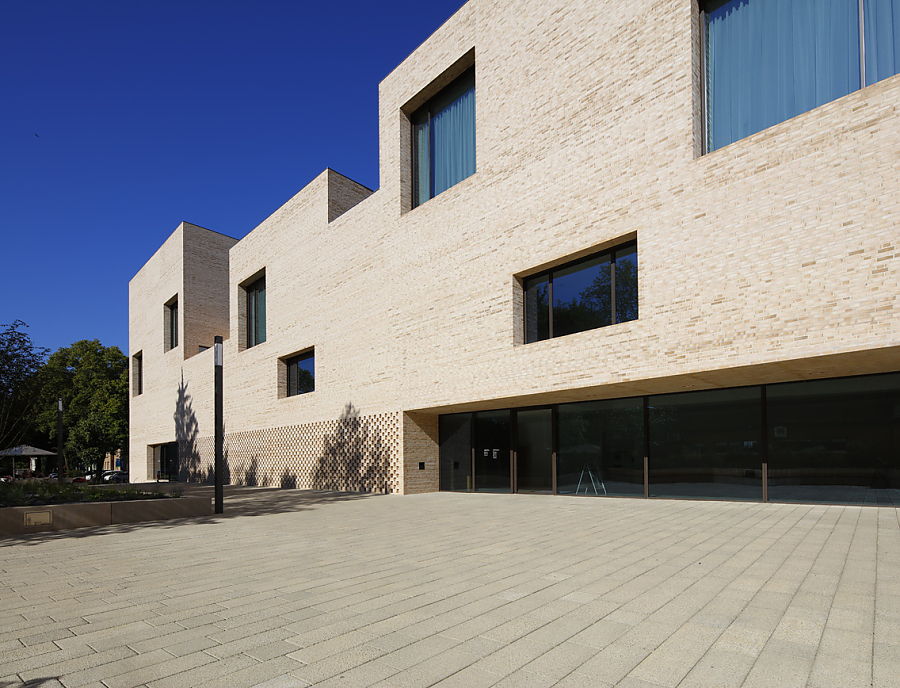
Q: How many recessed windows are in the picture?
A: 7